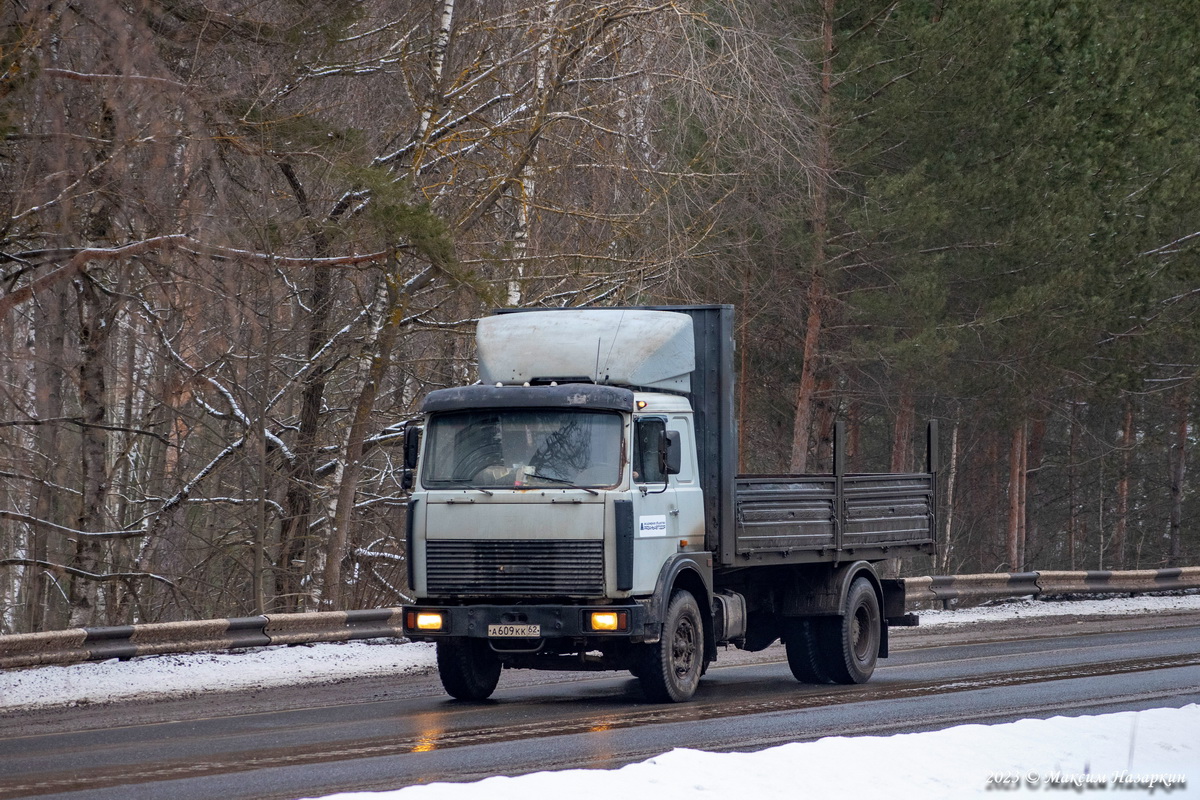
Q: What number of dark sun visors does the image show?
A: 1